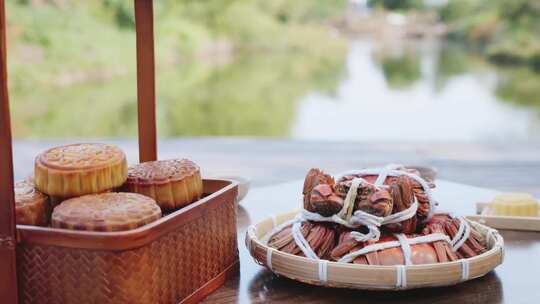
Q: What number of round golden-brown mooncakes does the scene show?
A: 4